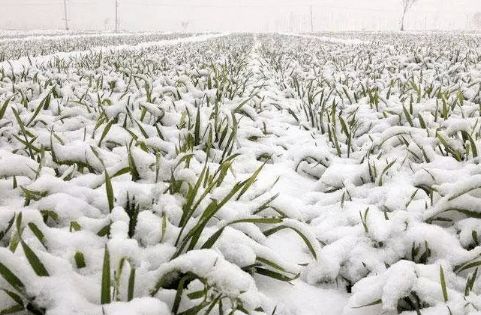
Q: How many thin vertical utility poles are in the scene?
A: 3